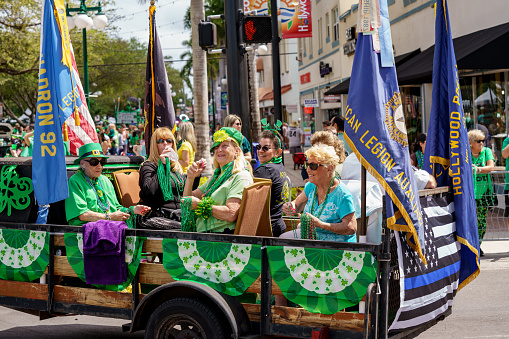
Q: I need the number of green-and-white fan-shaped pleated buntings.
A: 4